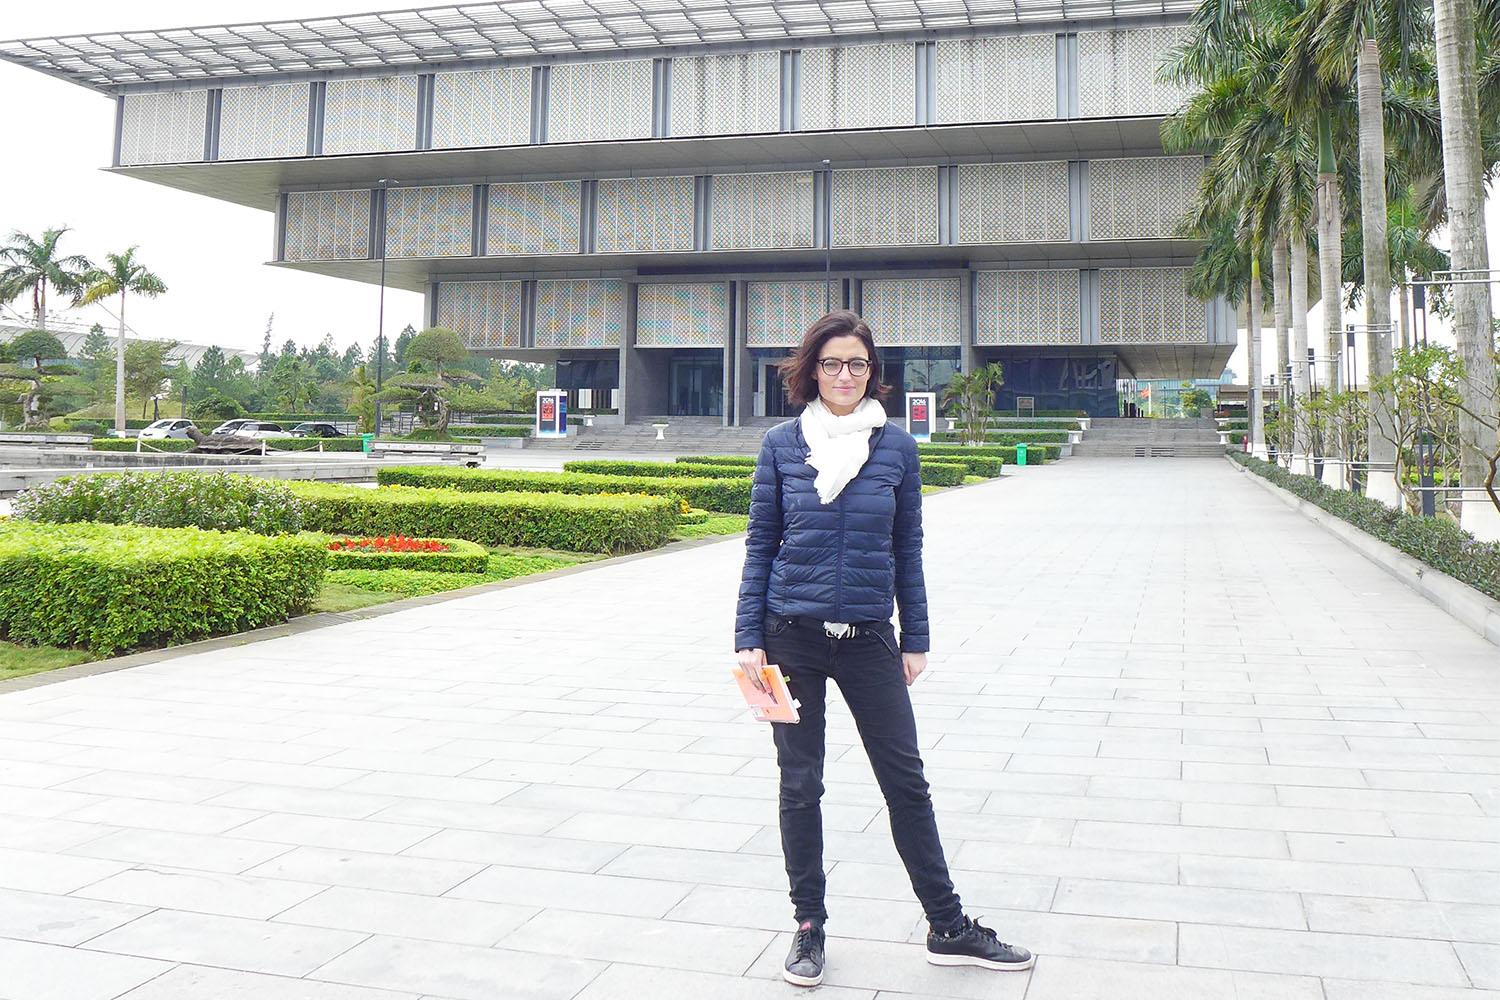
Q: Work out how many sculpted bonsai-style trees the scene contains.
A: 2